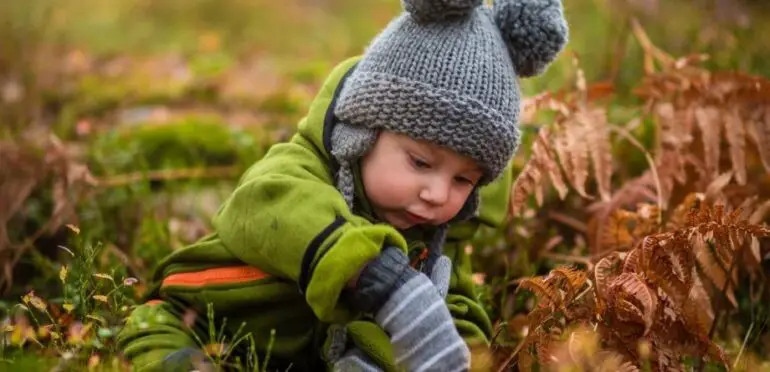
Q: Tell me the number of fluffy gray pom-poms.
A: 2